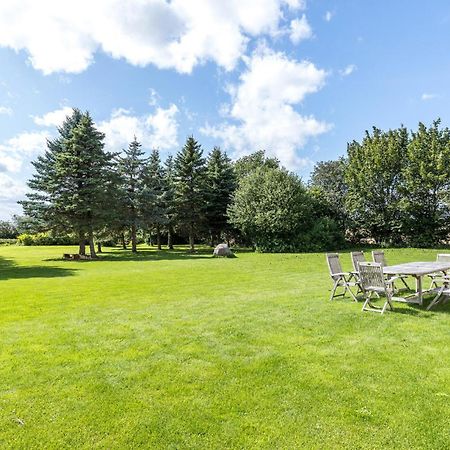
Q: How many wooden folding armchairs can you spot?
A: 6